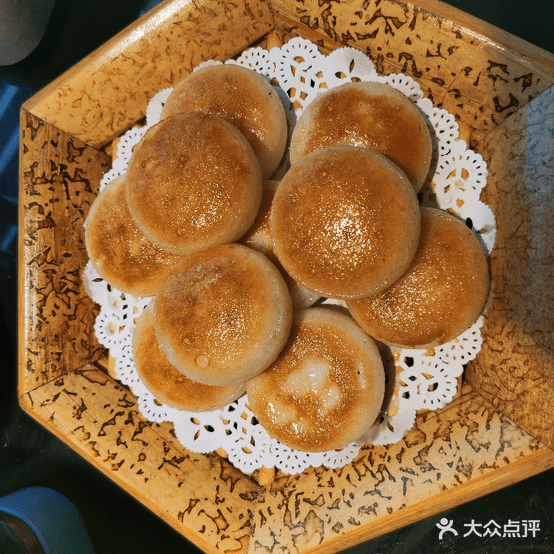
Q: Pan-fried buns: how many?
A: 10